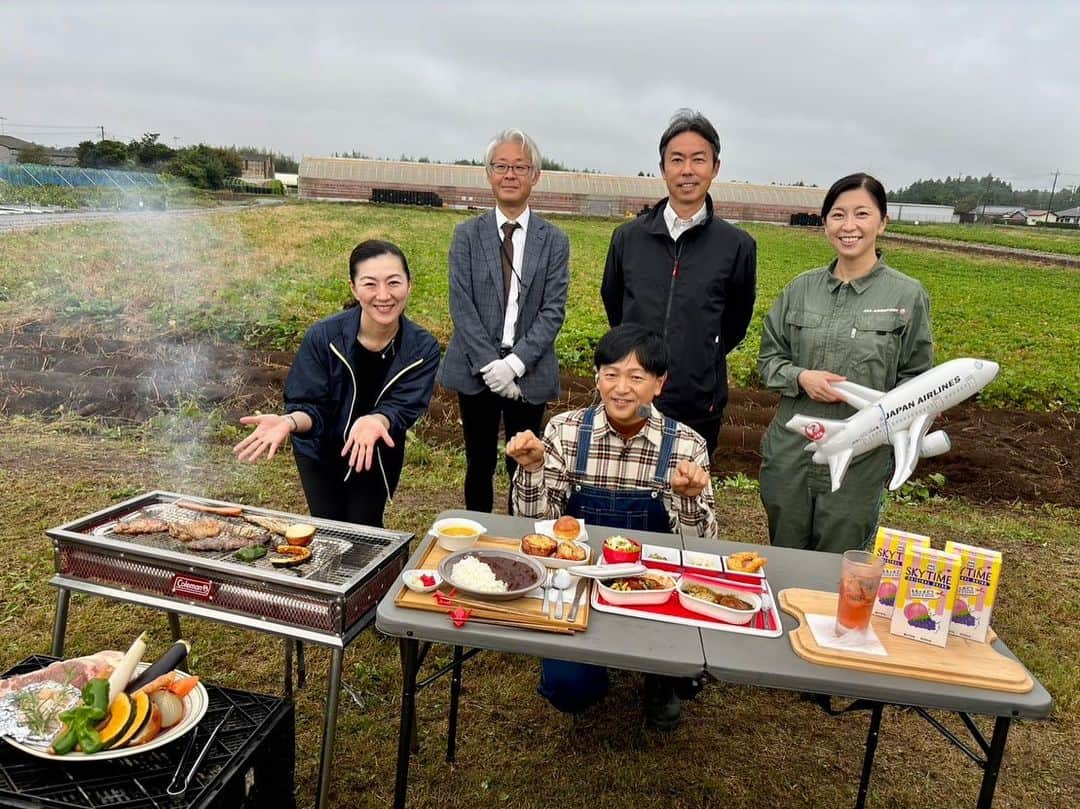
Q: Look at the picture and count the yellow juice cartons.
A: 3